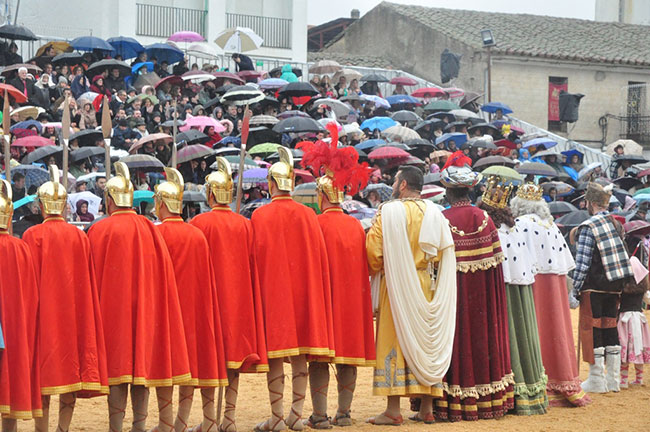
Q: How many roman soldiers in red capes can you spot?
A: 7